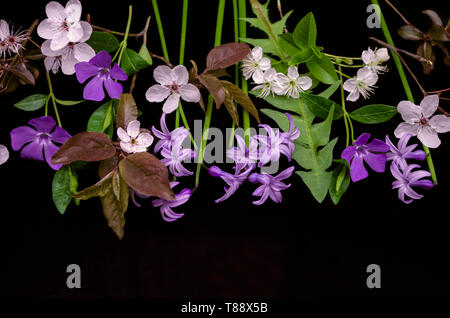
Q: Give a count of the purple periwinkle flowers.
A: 3